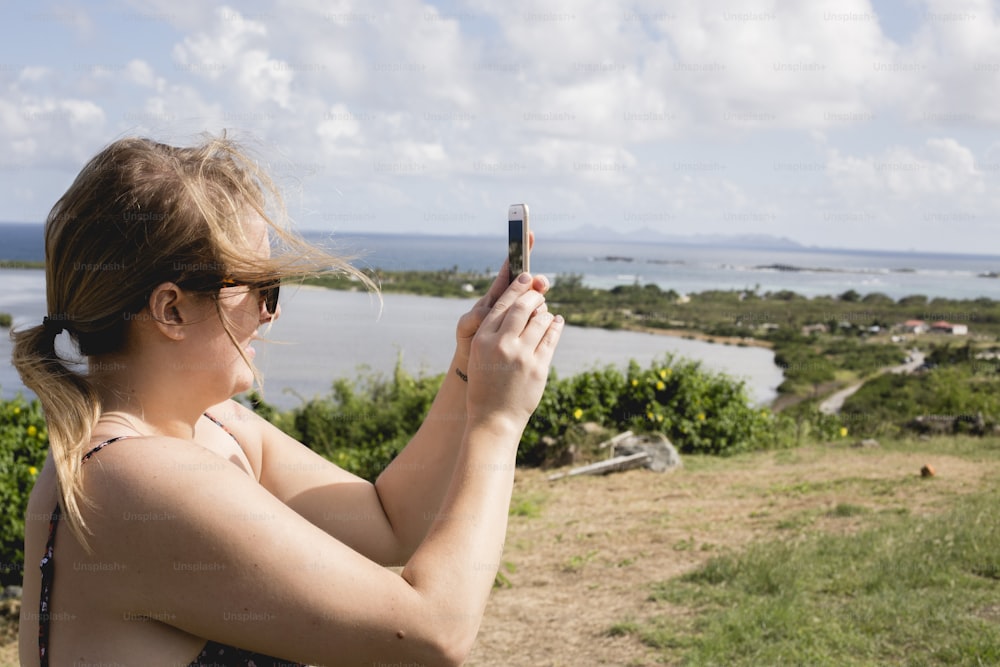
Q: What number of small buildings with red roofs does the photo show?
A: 2